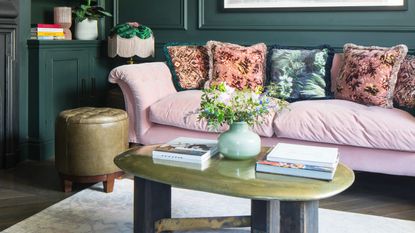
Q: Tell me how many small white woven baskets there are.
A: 0